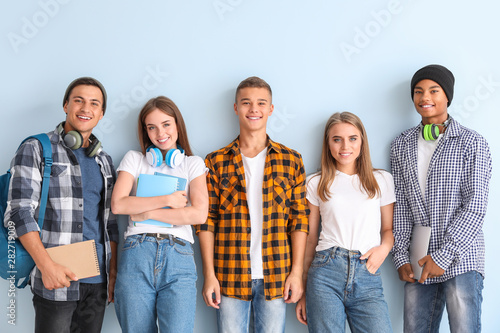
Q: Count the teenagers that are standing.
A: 5